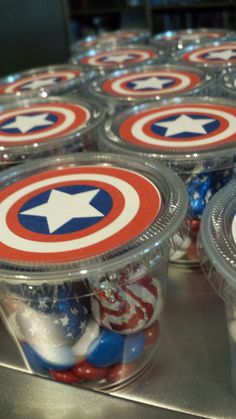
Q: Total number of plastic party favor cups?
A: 11